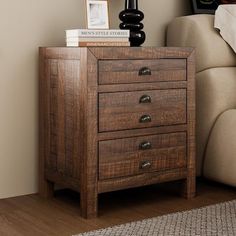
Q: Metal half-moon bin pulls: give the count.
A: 5